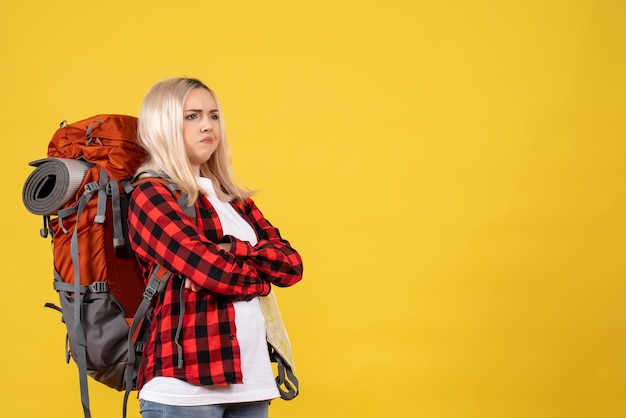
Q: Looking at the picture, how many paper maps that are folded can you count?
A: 1